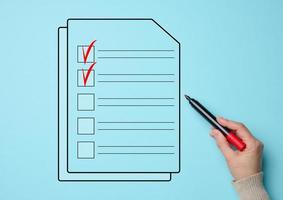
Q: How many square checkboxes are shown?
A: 5